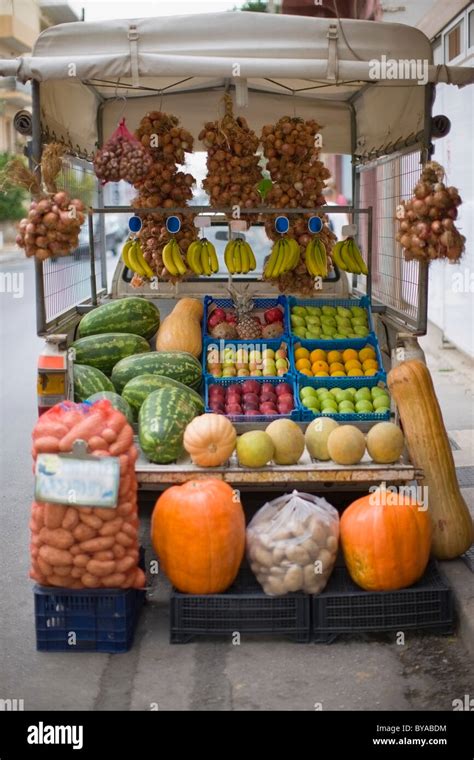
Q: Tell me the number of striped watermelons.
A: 7